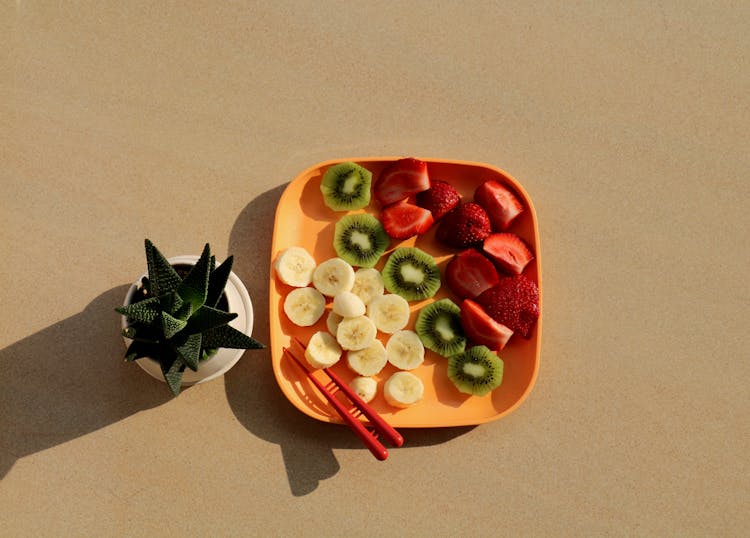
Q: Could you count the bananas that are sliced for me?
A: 13